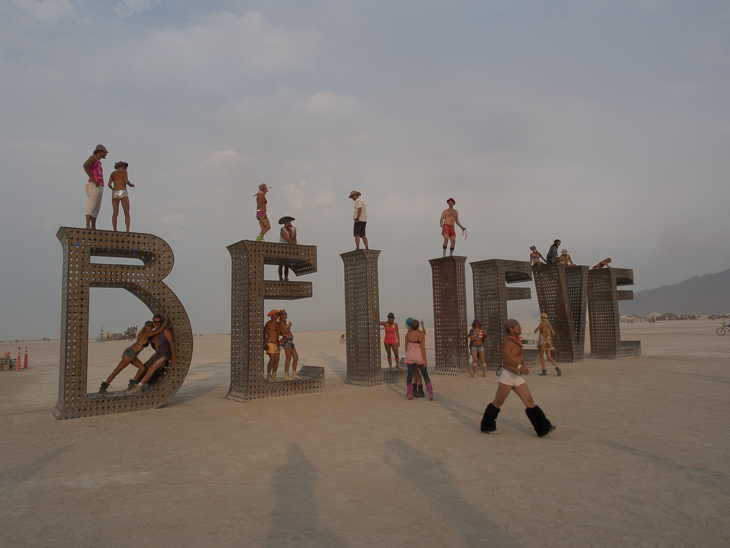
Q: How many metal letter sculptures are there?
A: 7